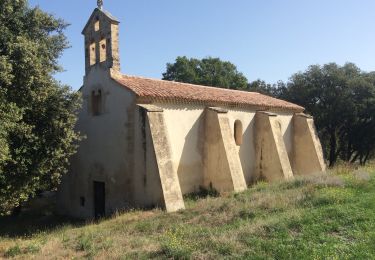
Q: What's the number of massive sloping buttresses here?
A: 4